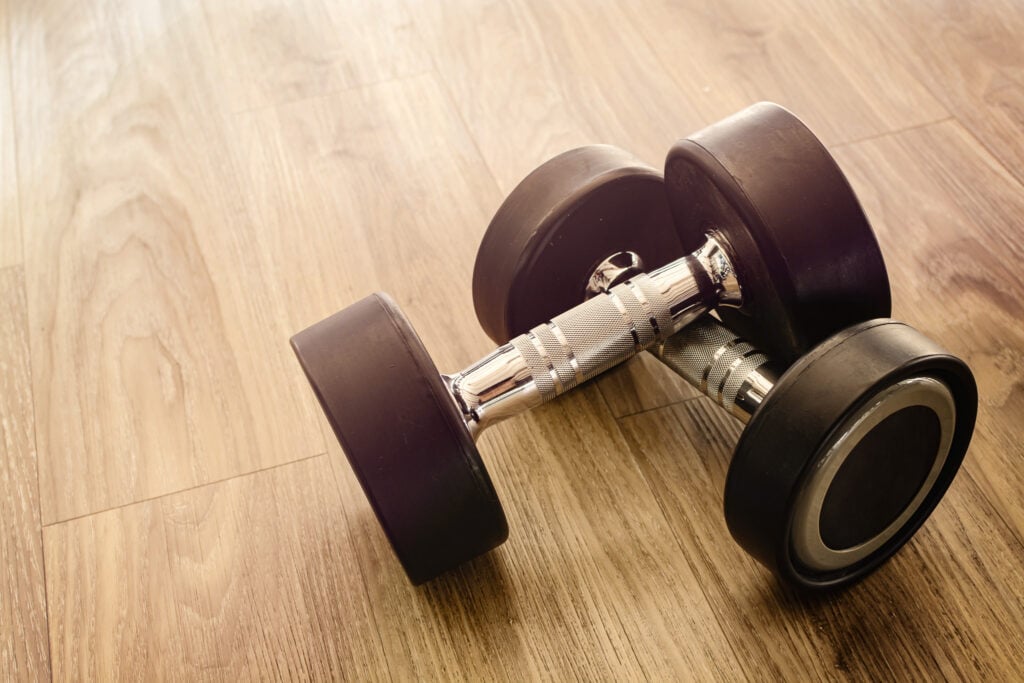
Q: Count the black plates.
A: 4